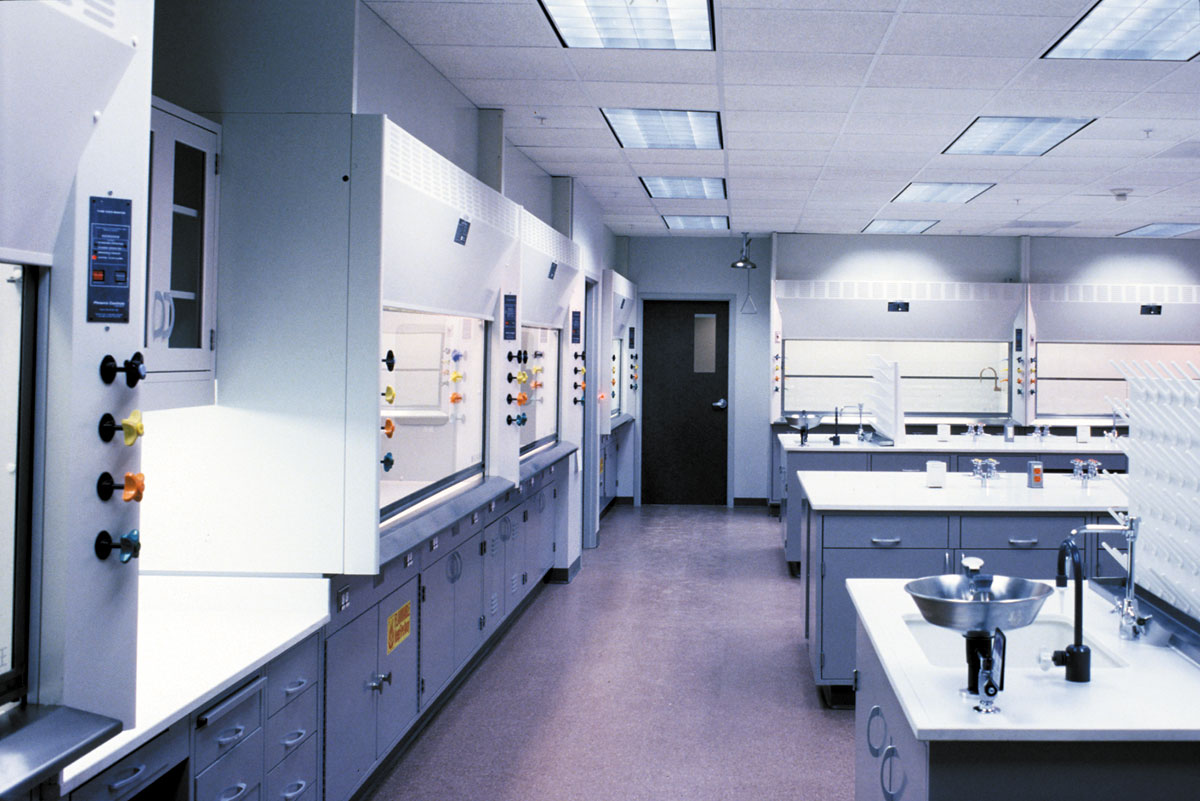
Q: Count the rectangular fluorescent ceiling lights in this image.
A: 9